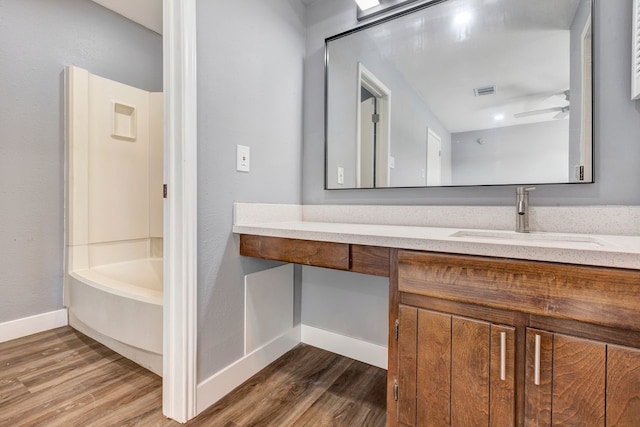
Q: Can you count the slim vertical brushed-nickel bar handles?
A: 2